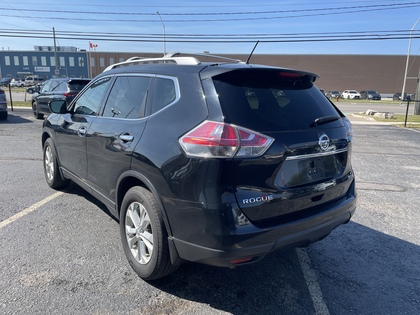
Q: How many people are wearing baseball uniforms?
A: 0